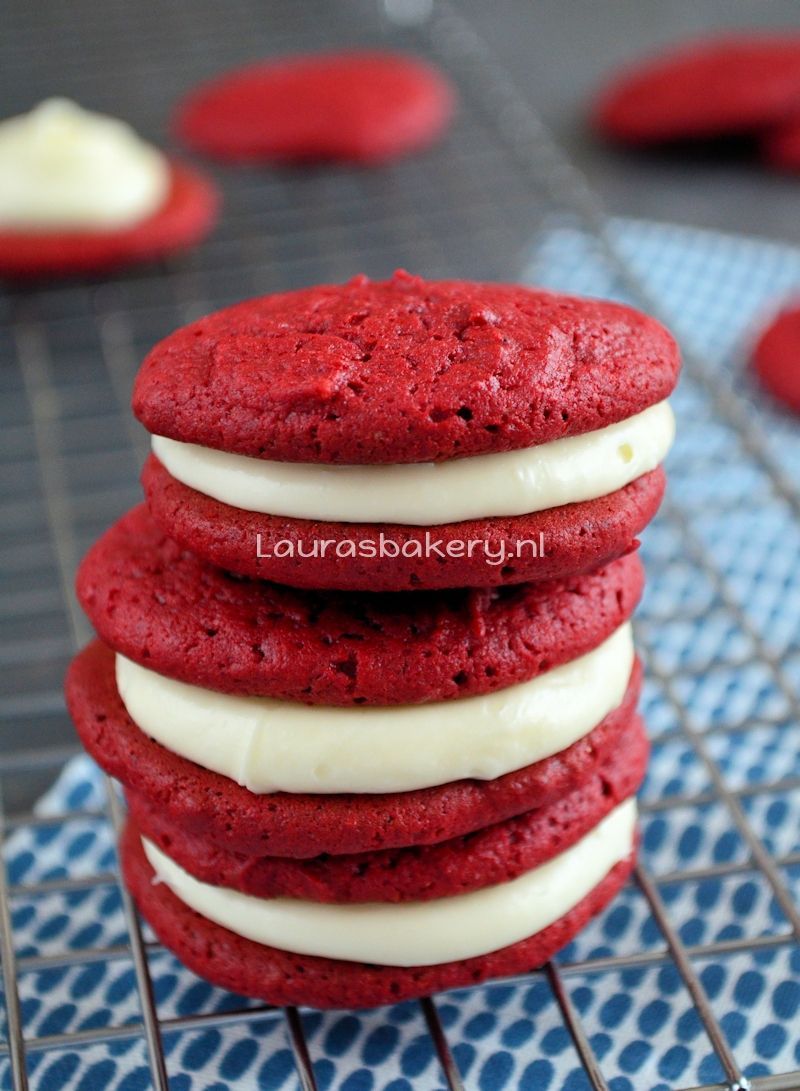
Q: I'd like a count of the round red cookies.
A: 11